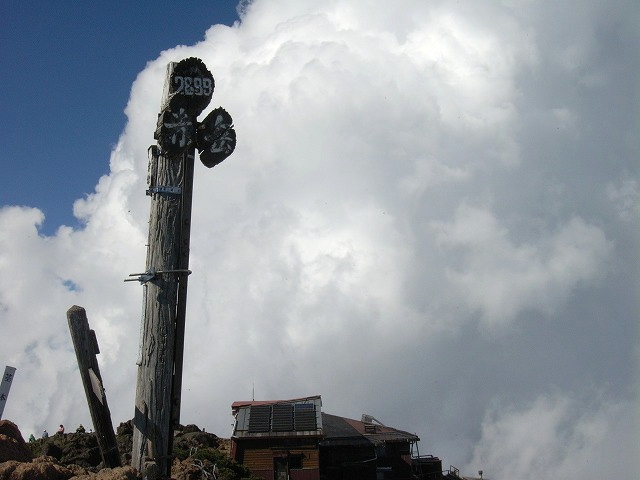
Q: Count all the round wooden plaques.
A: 3